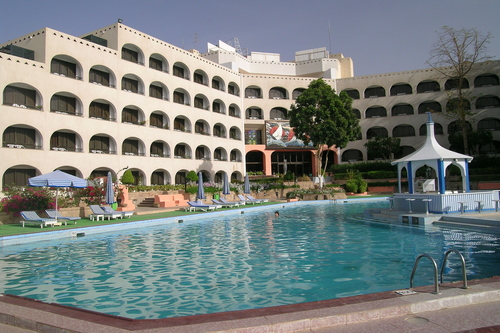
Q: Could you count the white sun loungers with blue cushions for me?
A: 10